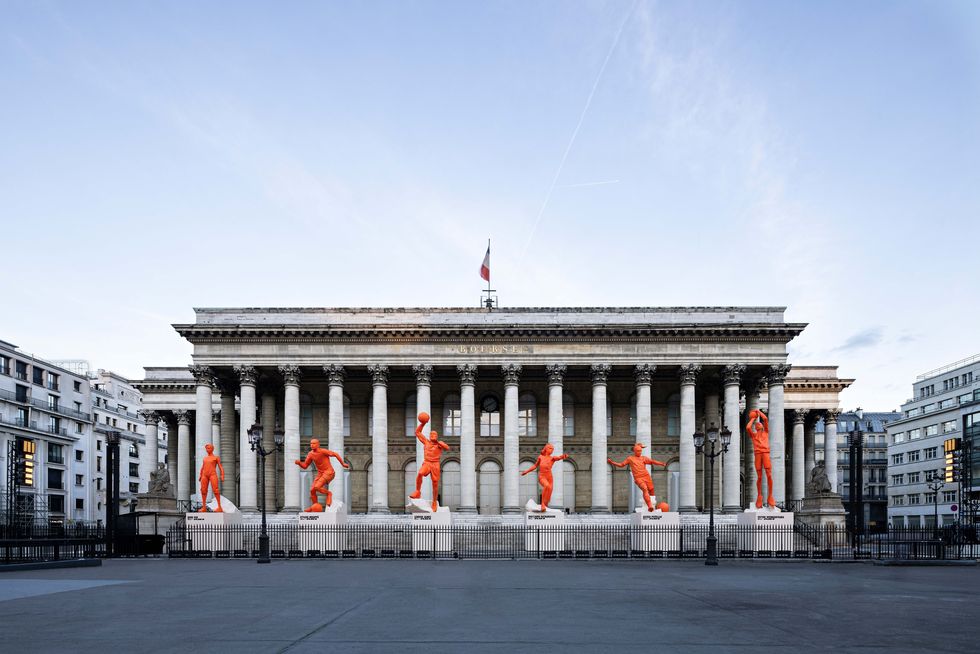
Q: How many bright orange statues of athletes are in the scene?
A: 6